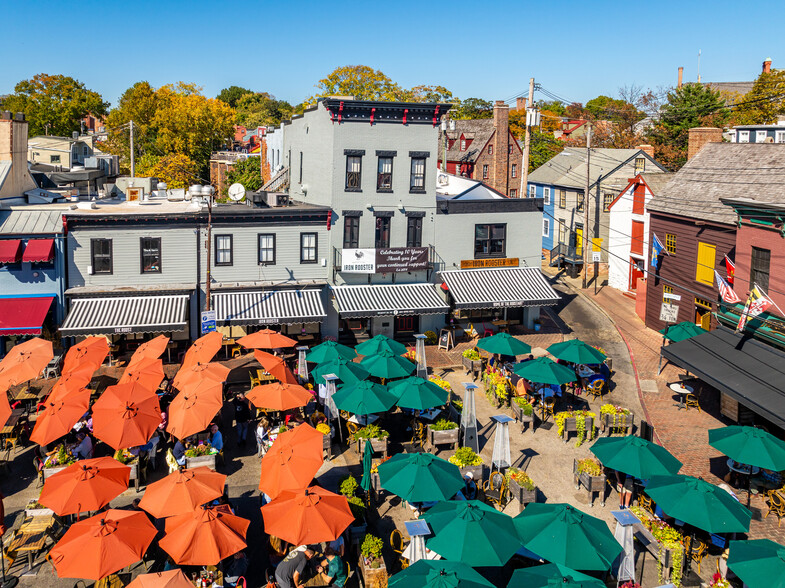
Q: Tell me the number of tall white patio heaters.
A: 7